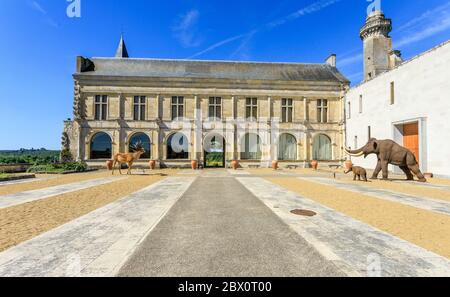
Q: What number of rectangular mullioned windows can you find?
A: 7